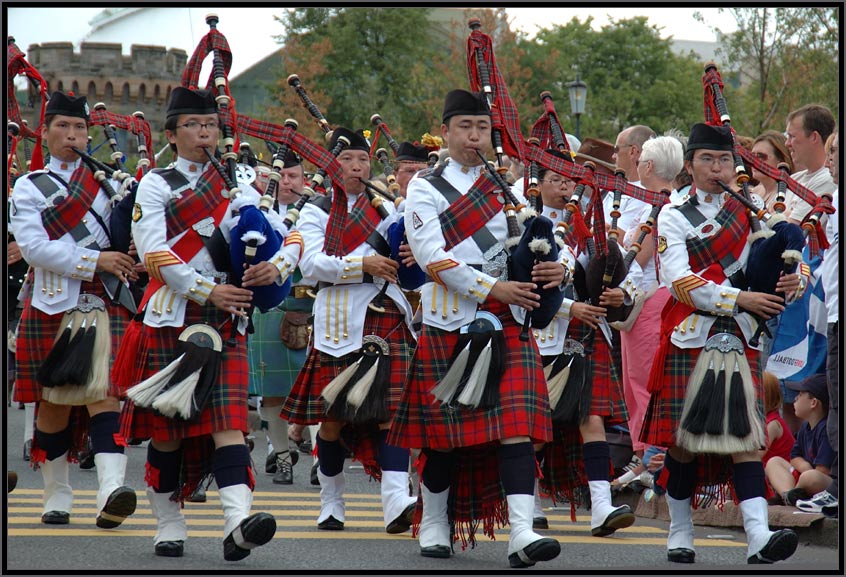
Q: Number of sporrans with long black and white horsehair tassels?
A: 6